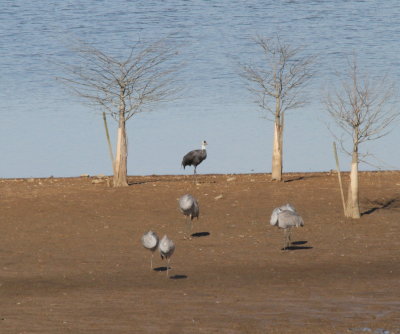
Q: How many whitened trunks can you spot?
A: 3